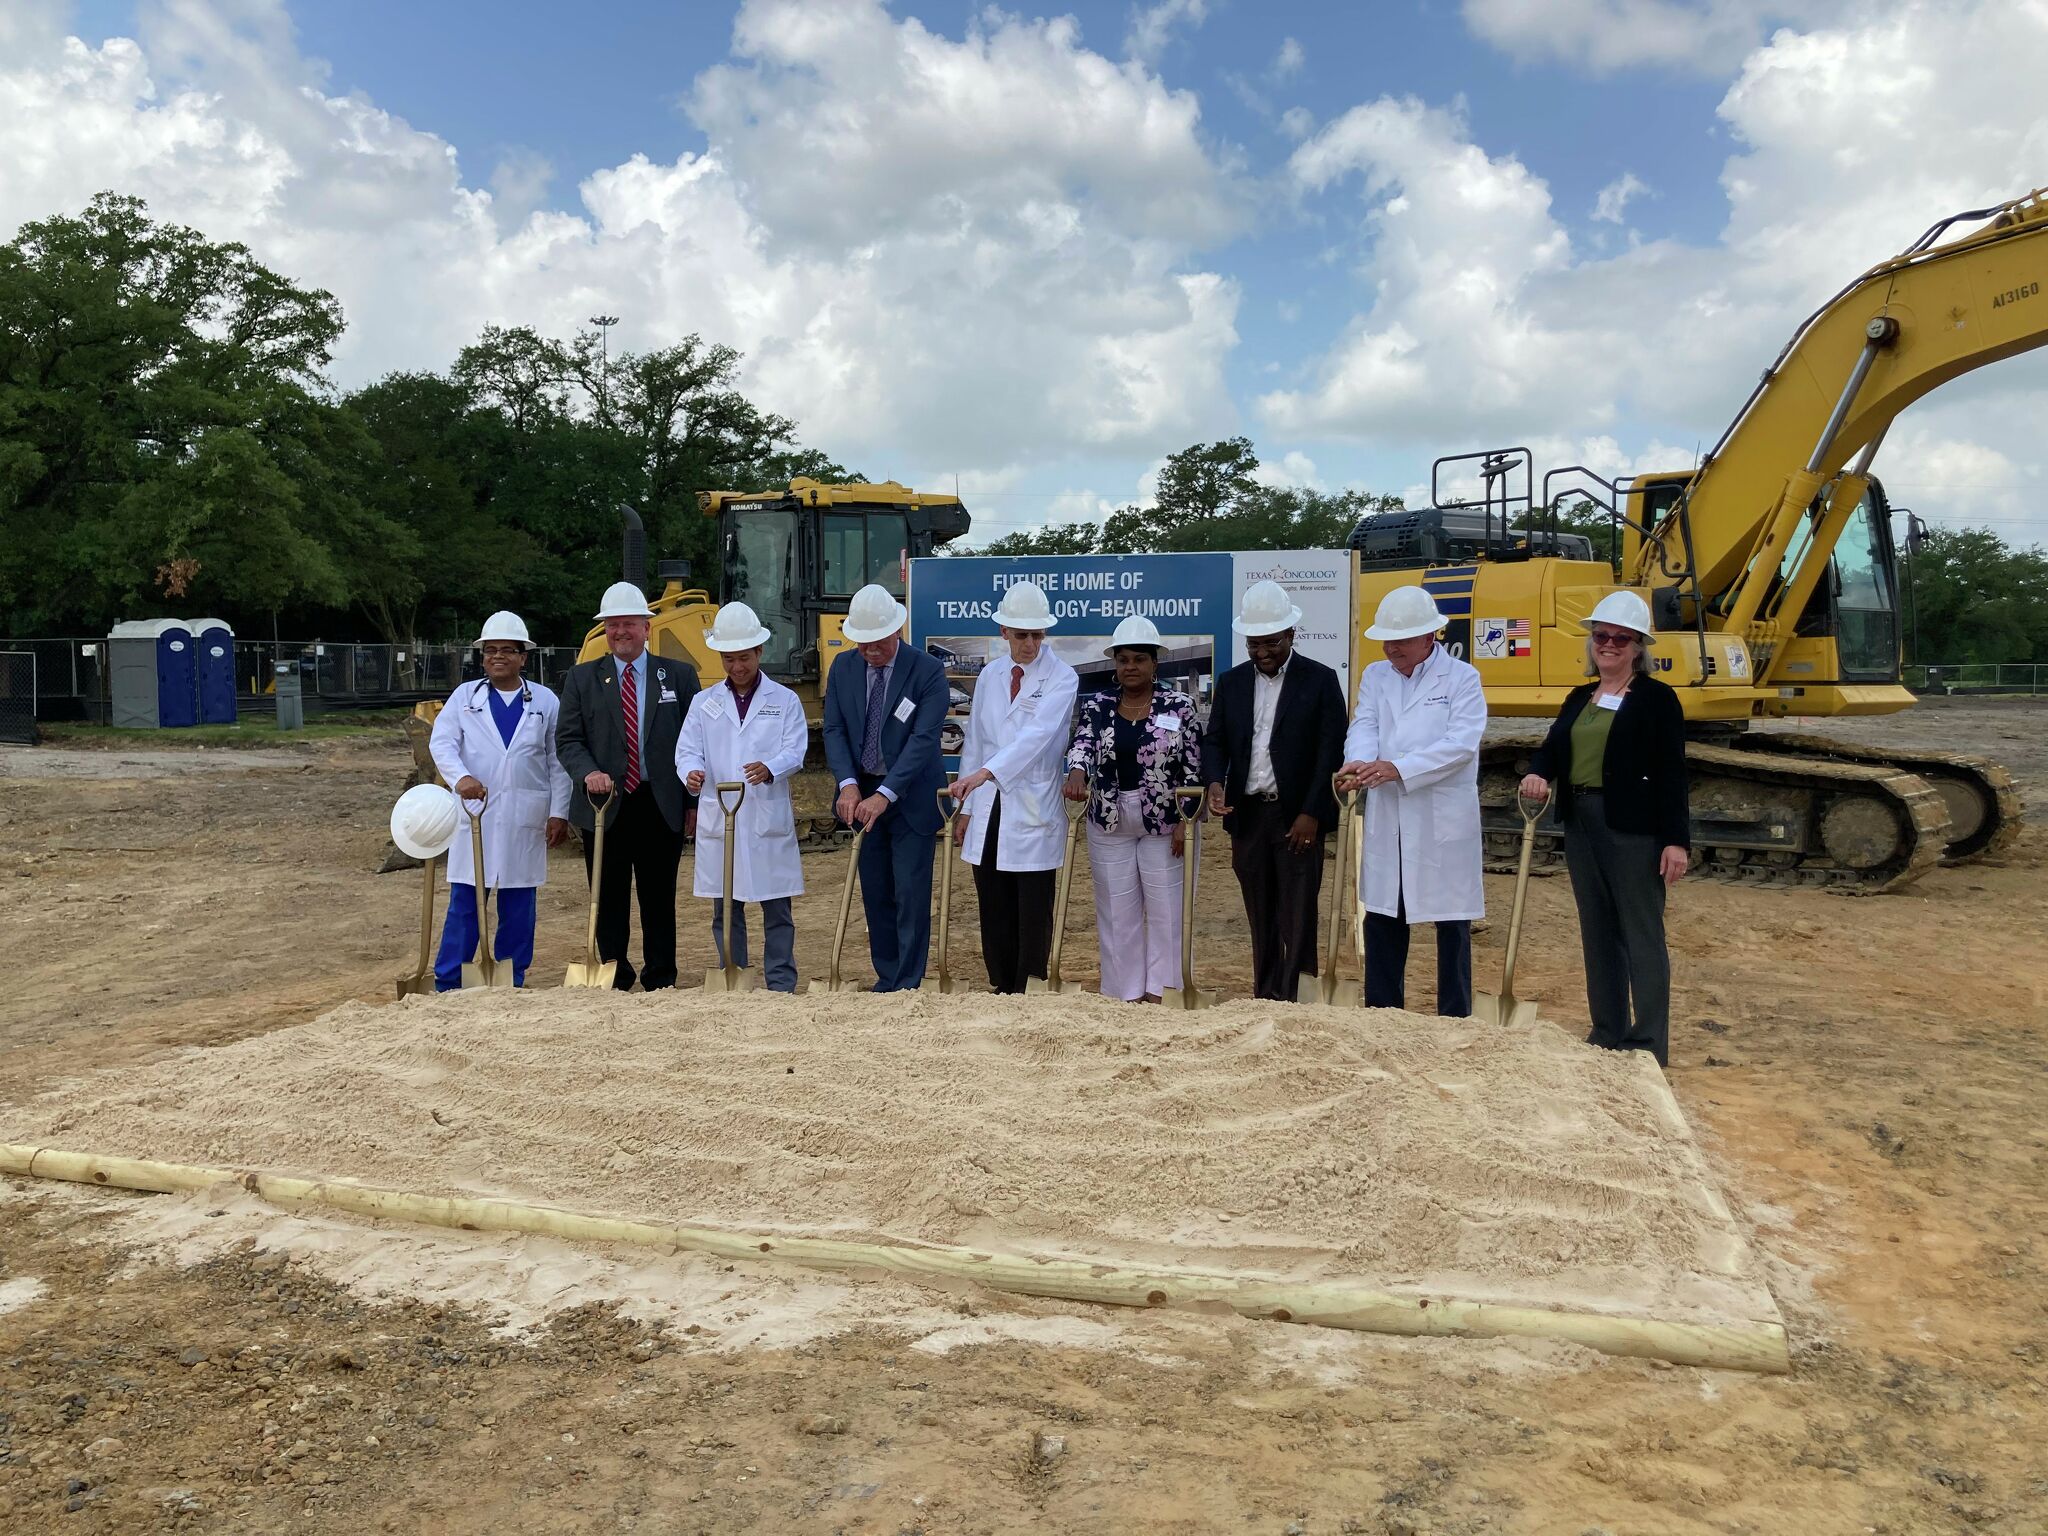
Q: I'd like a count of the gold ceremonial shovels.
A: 10